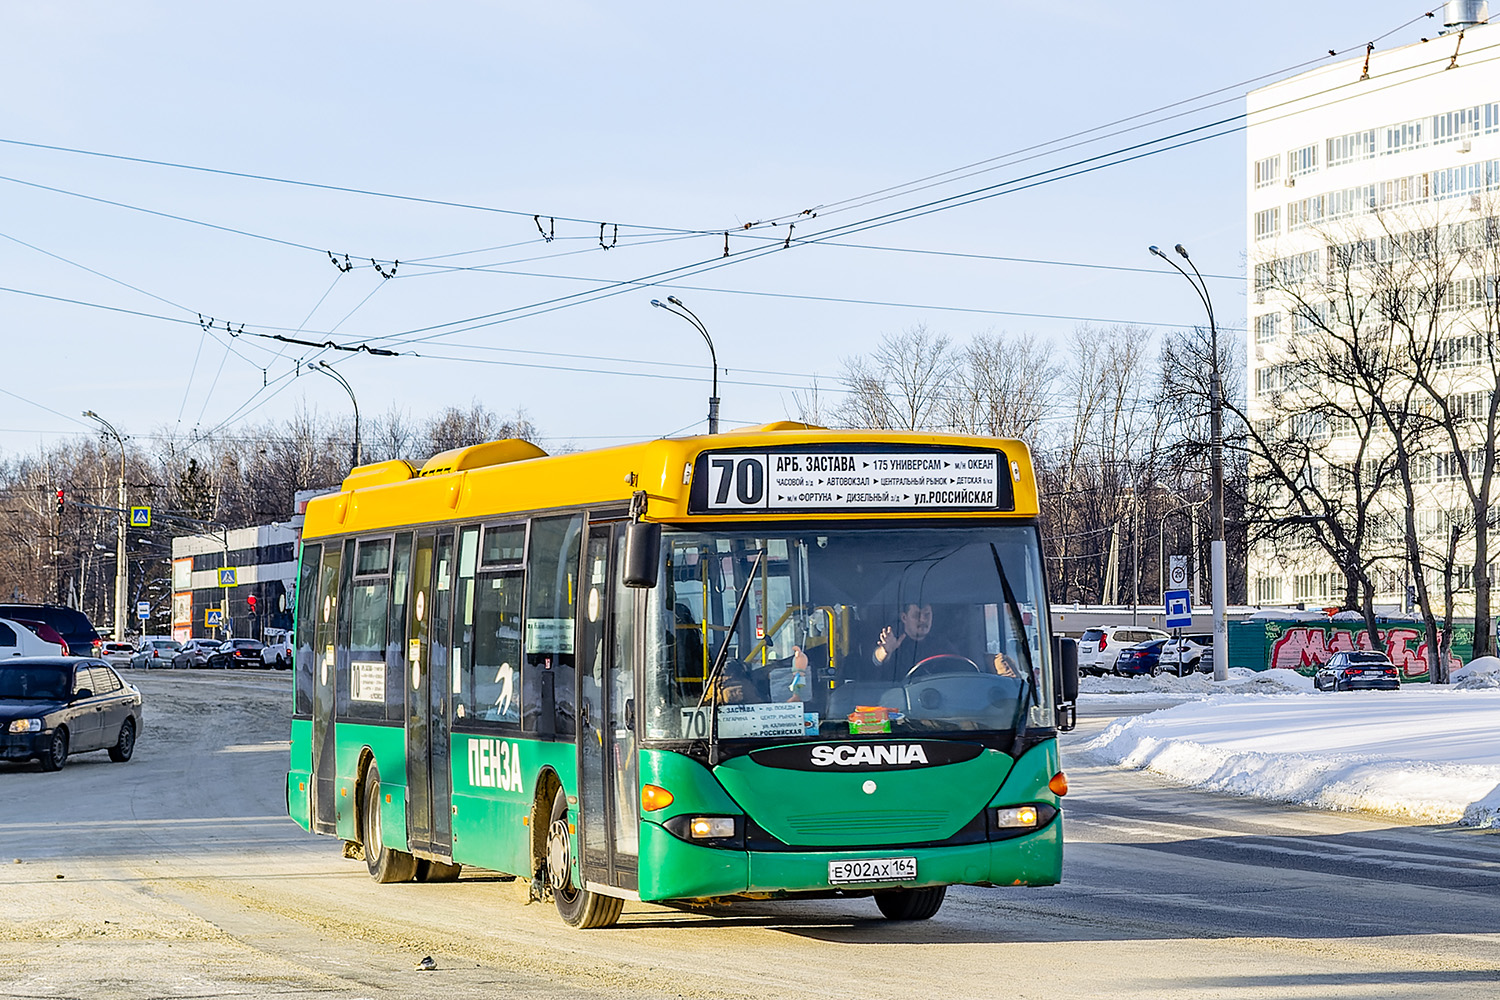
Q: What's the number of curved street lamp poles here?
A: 4